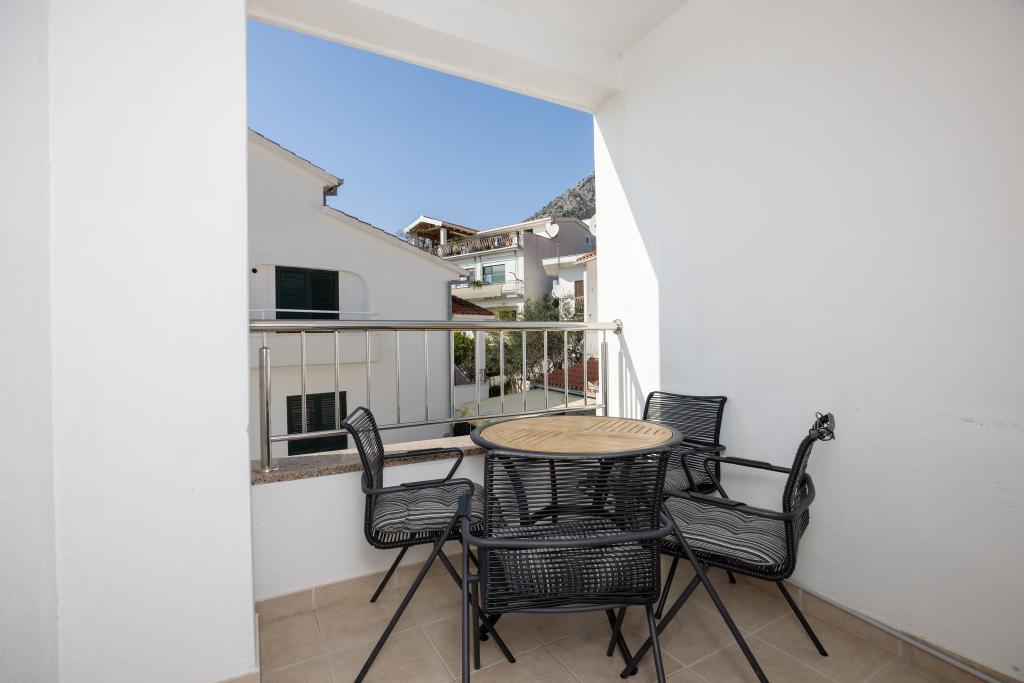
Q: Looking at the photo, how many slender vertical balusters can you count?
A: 12